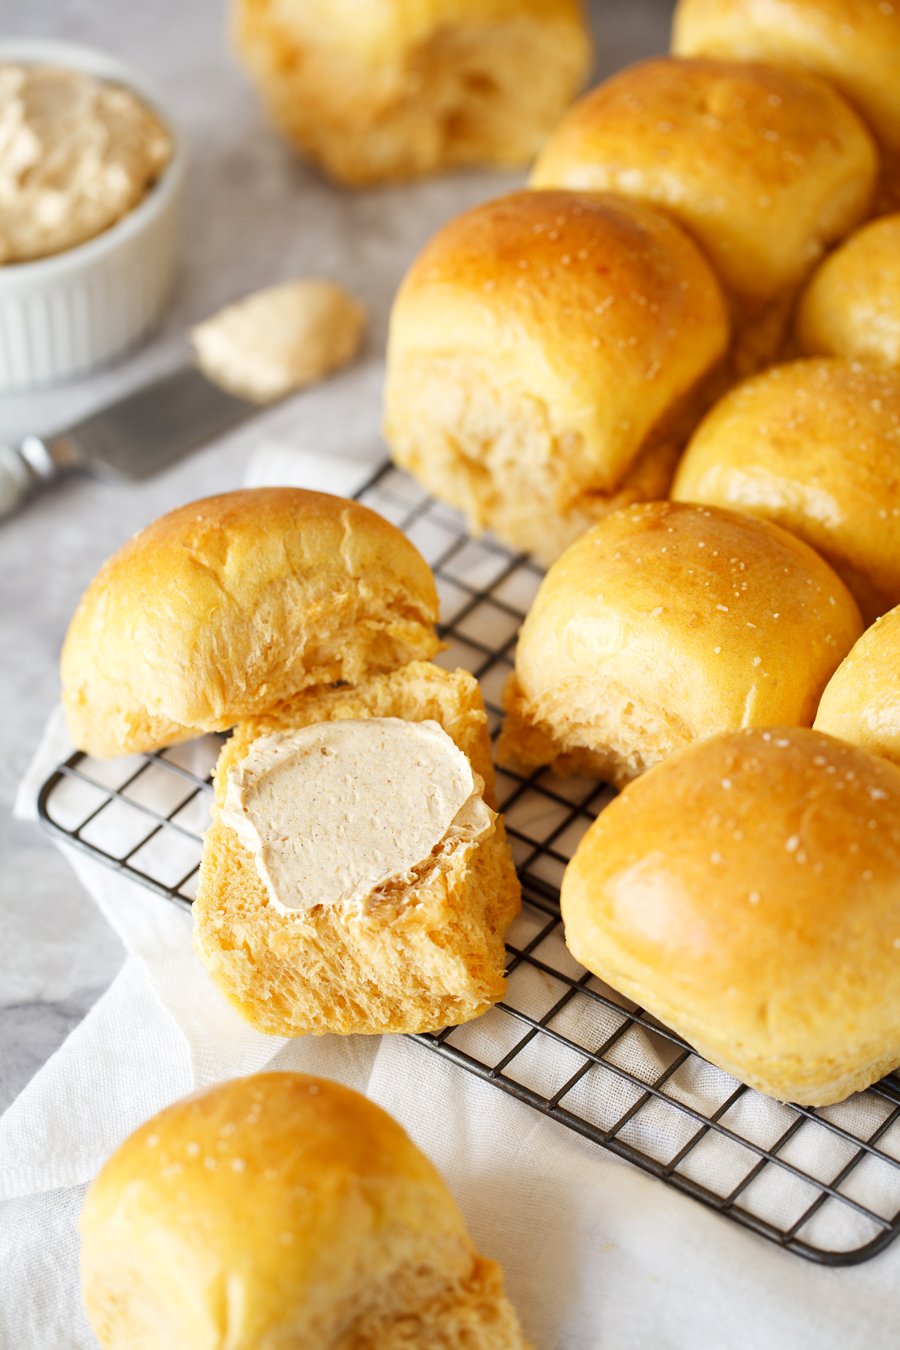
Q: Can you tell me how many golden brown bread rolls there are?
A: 11